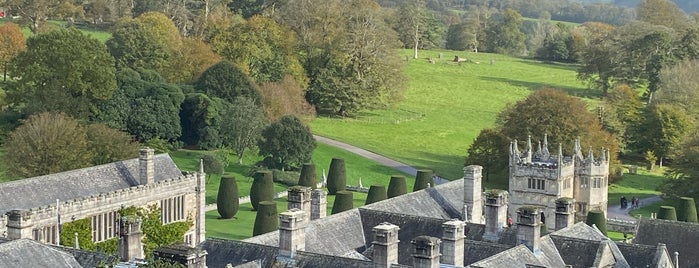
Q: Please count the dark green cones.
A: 12